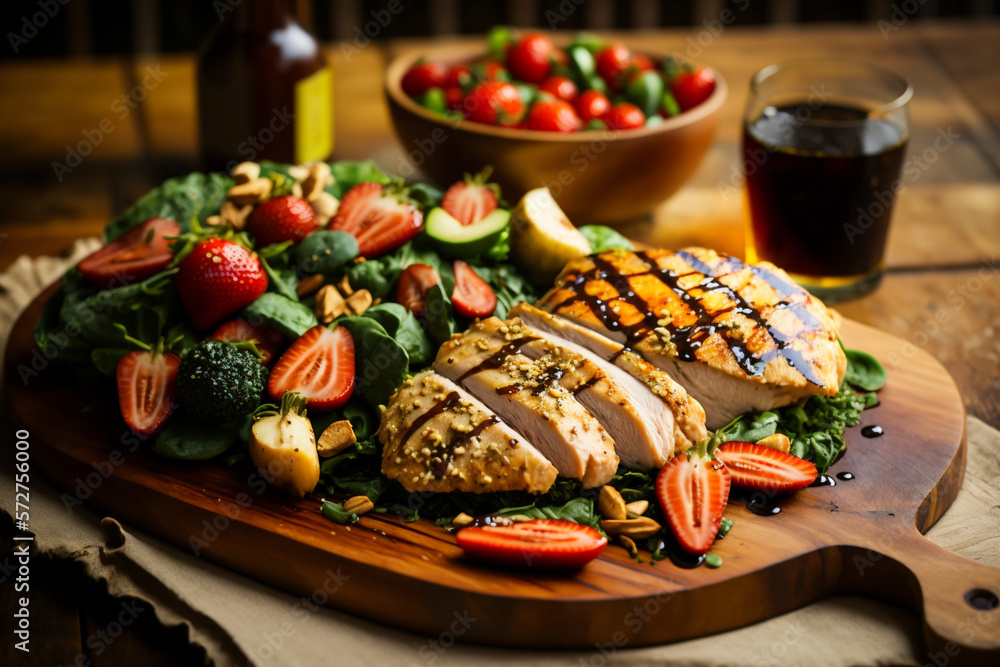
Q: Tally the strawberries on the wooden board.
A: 13